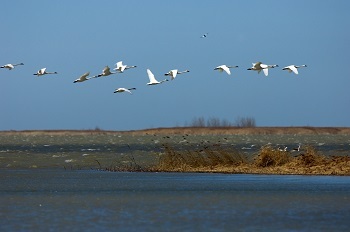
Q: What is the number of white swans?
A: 12